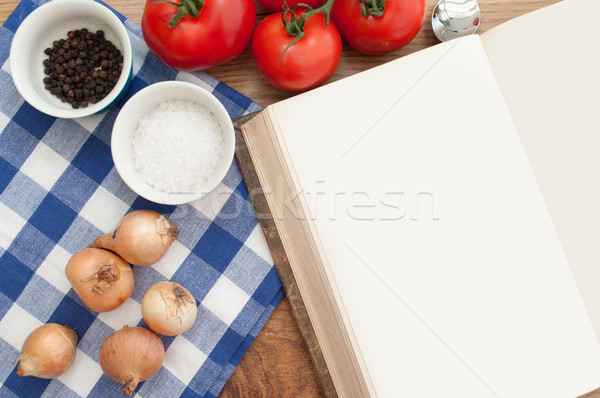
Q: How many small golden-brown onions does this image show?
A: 5